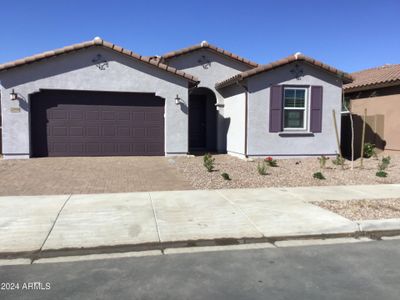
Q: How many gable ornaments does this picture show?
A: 3